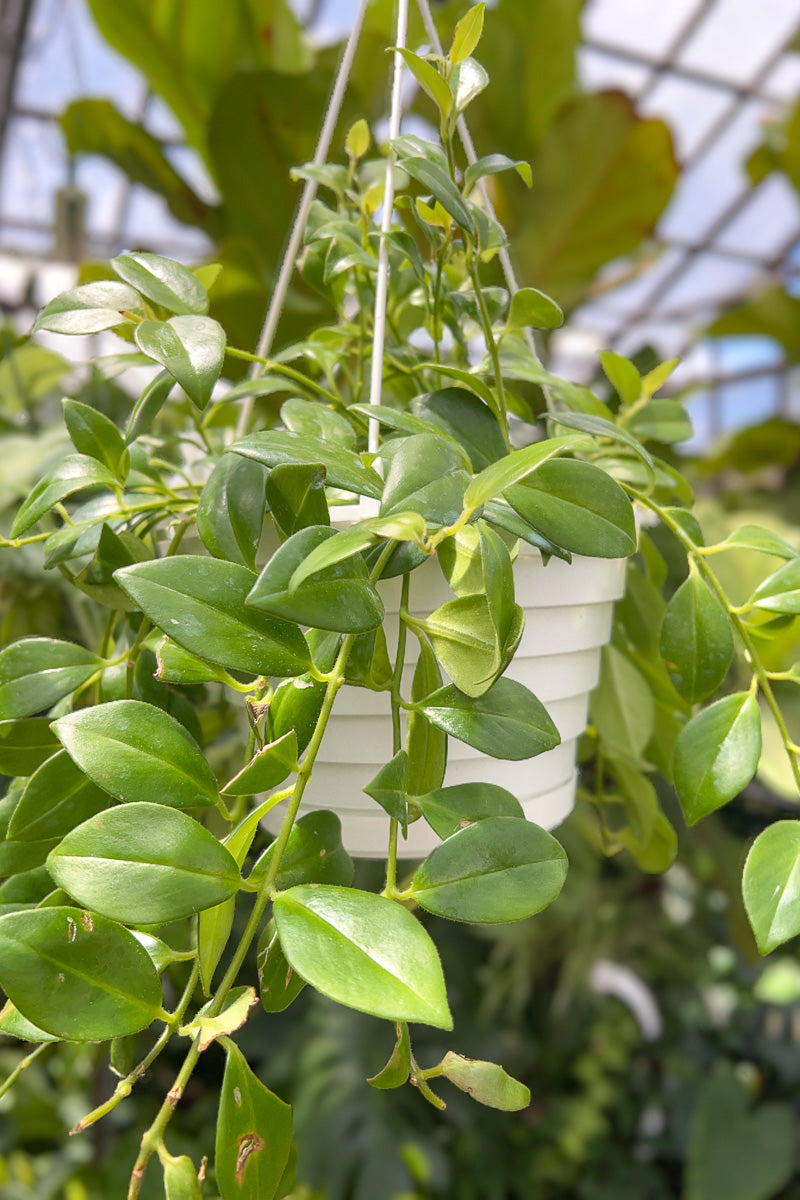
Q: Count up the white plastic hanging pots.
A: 1